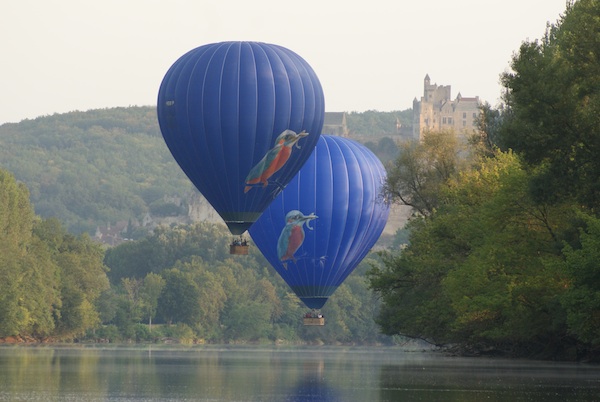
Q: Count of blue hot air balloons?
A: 2